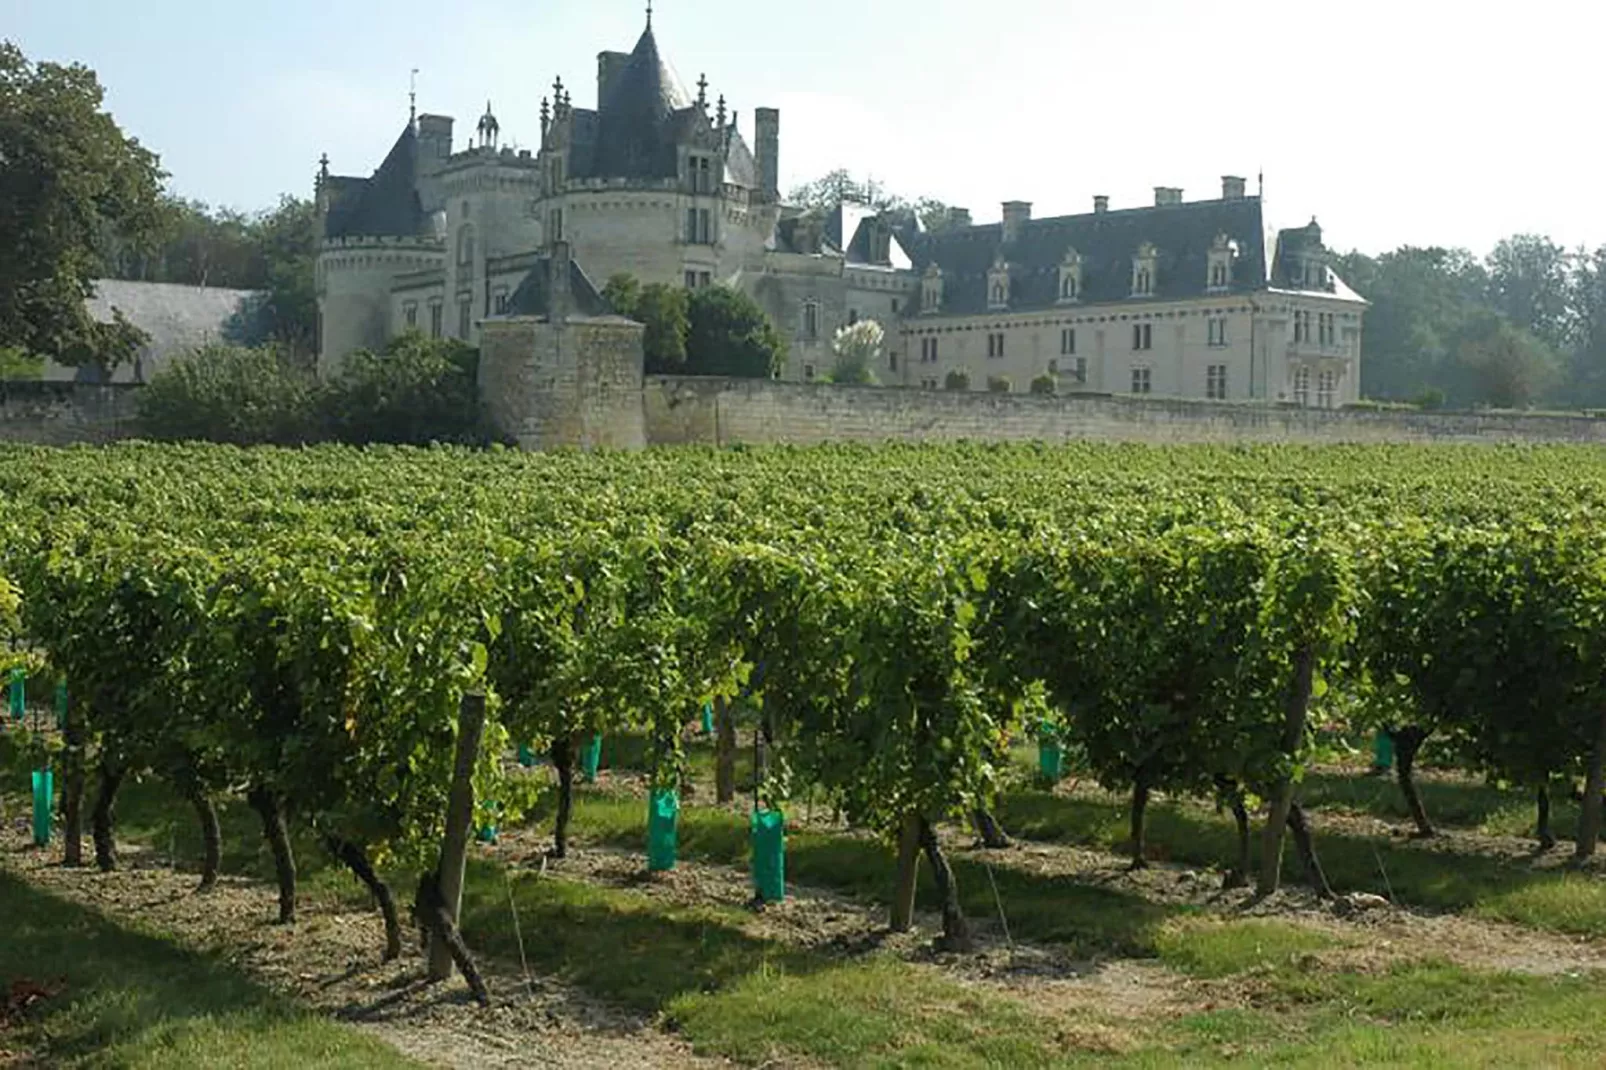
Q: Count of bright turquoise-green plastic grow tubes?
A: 11